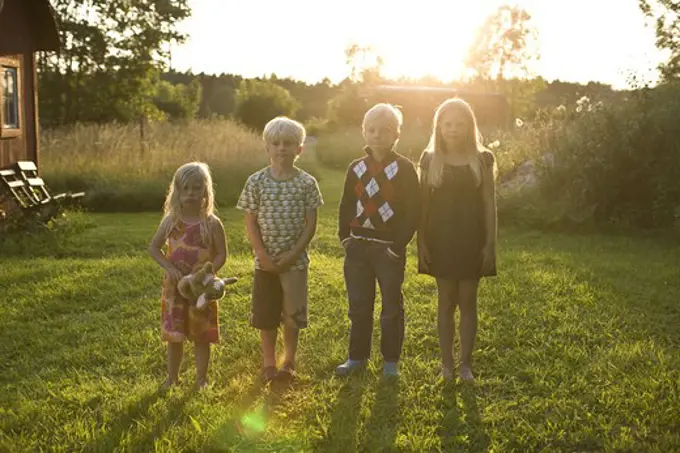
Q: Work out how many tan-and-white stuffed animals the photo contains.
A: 1